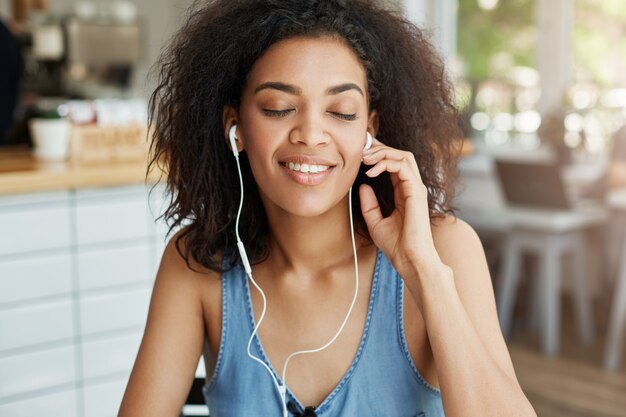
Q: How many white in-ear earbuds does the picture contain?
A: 2